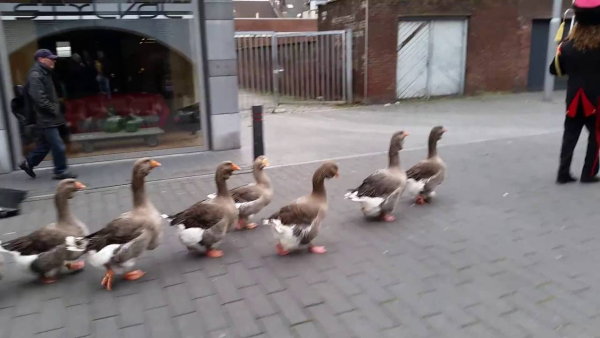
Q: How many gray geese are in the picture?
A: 7